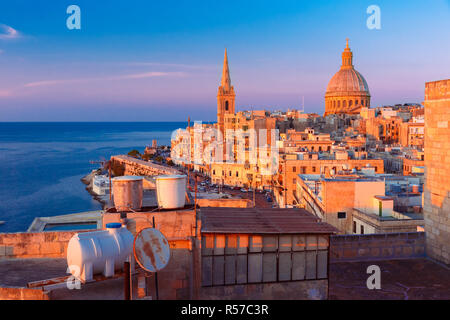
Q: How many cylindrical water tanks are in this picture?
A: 3